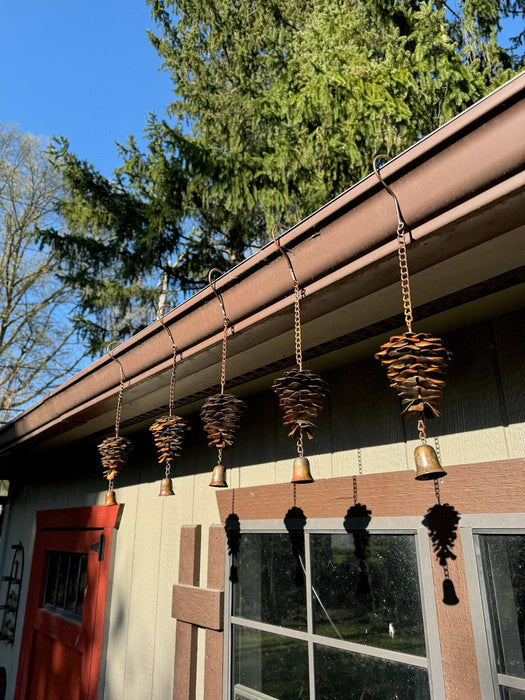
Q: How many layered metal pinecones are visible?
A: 5